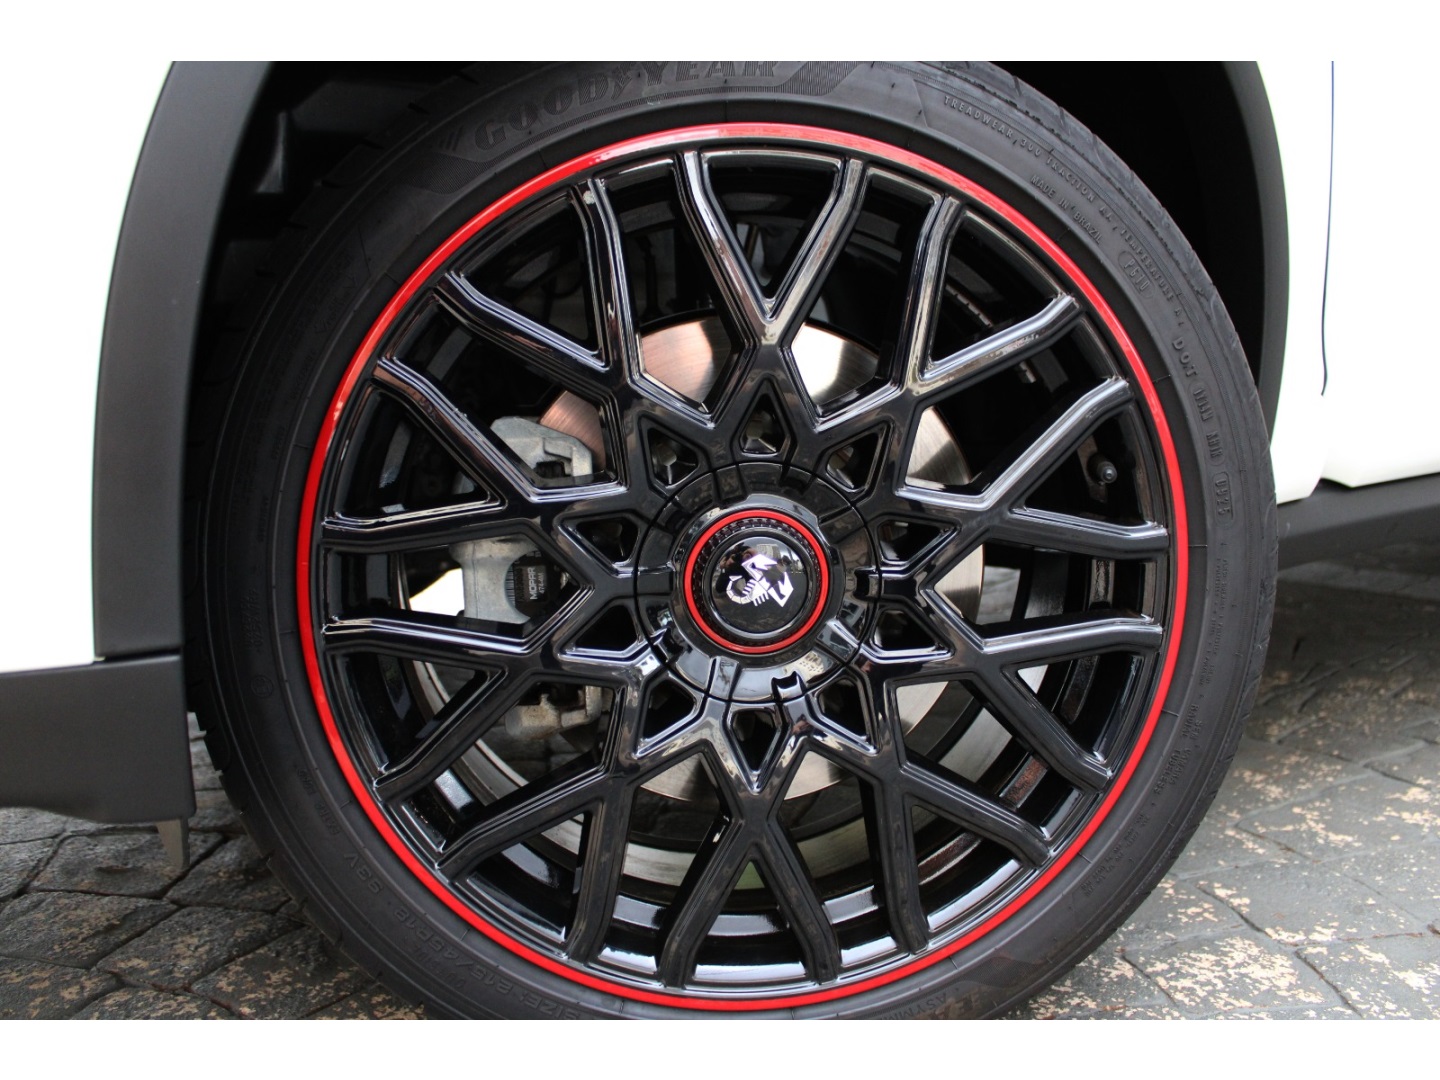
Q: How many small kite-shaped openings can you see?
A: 10